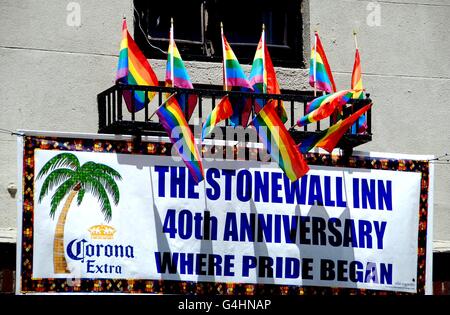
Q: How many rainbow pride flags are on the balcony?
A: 11